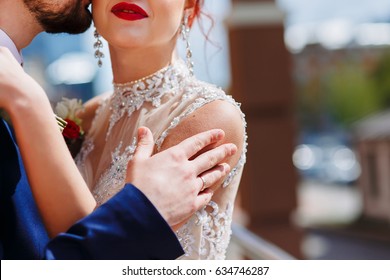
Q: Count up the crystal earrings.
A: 2